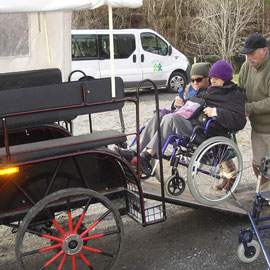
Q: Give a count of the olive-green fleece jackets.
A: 1